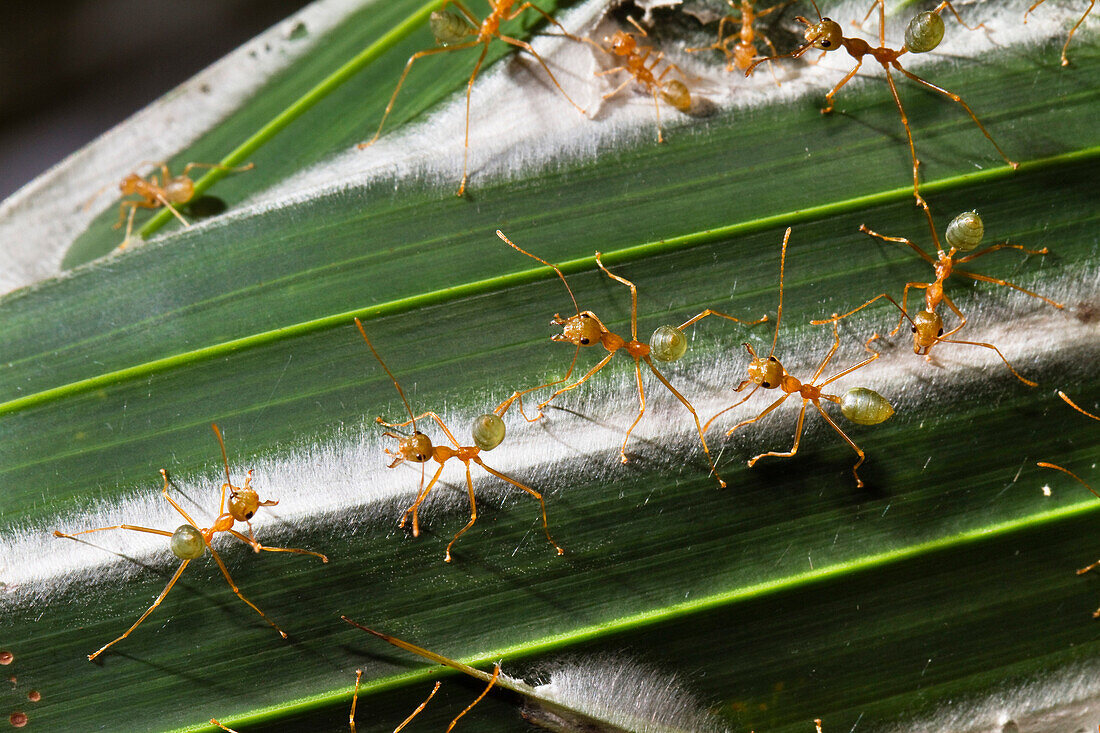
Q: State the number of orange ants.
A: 10